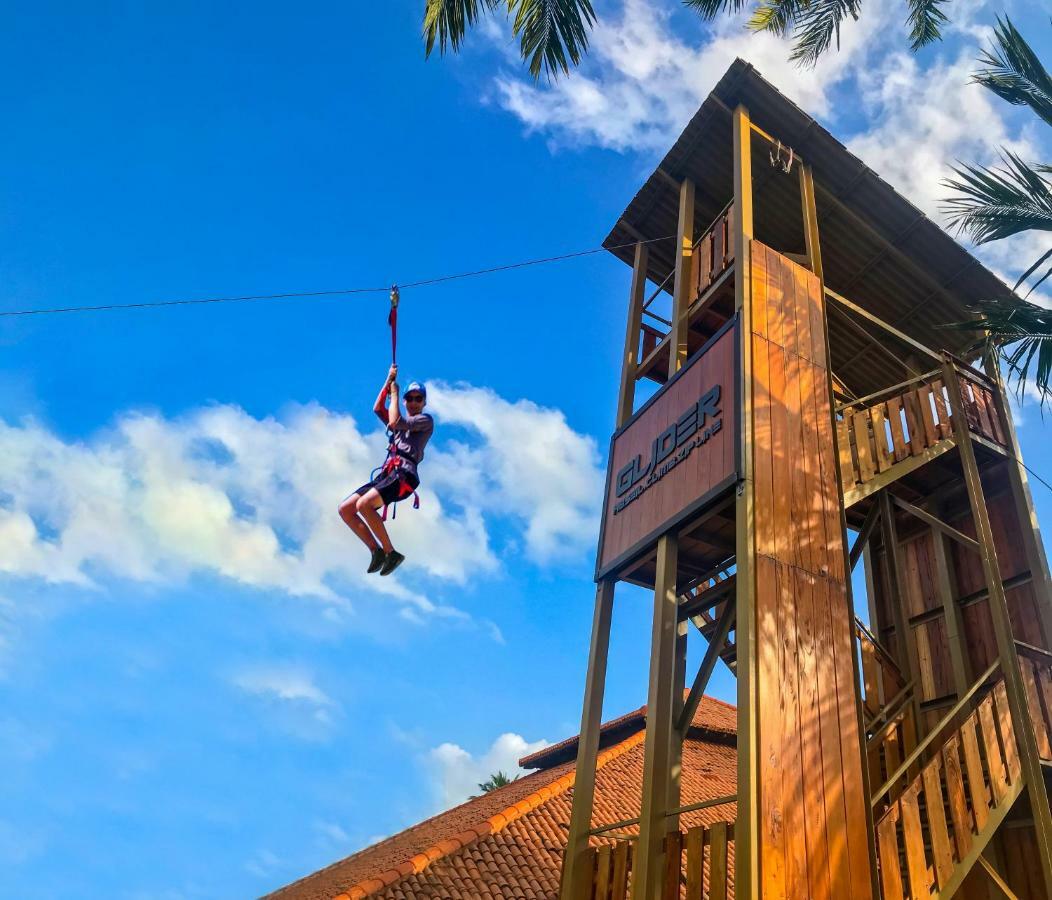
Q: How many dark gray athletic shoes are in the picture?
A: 2